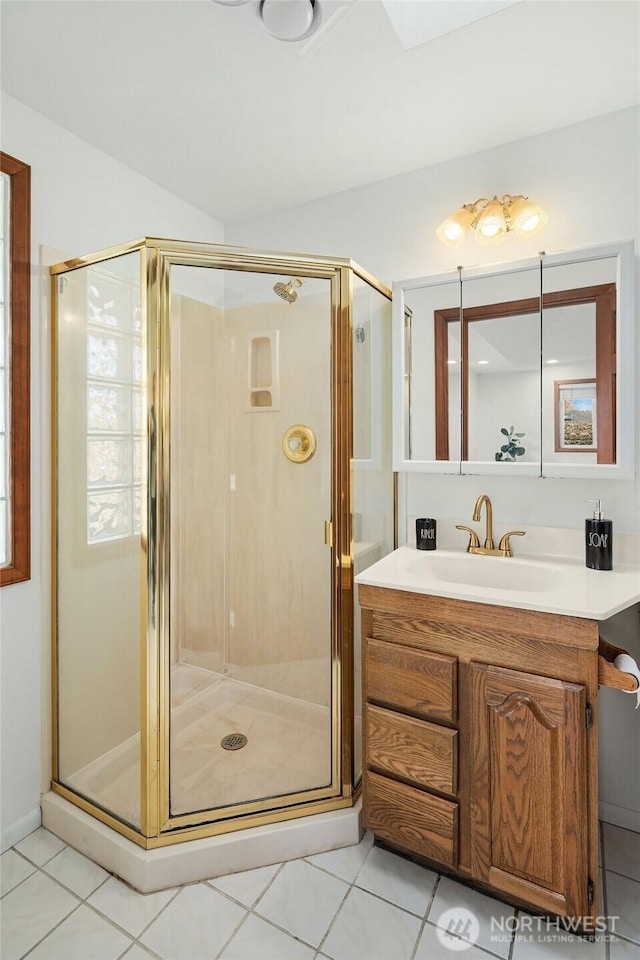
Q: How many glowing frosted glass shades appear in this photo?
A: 3